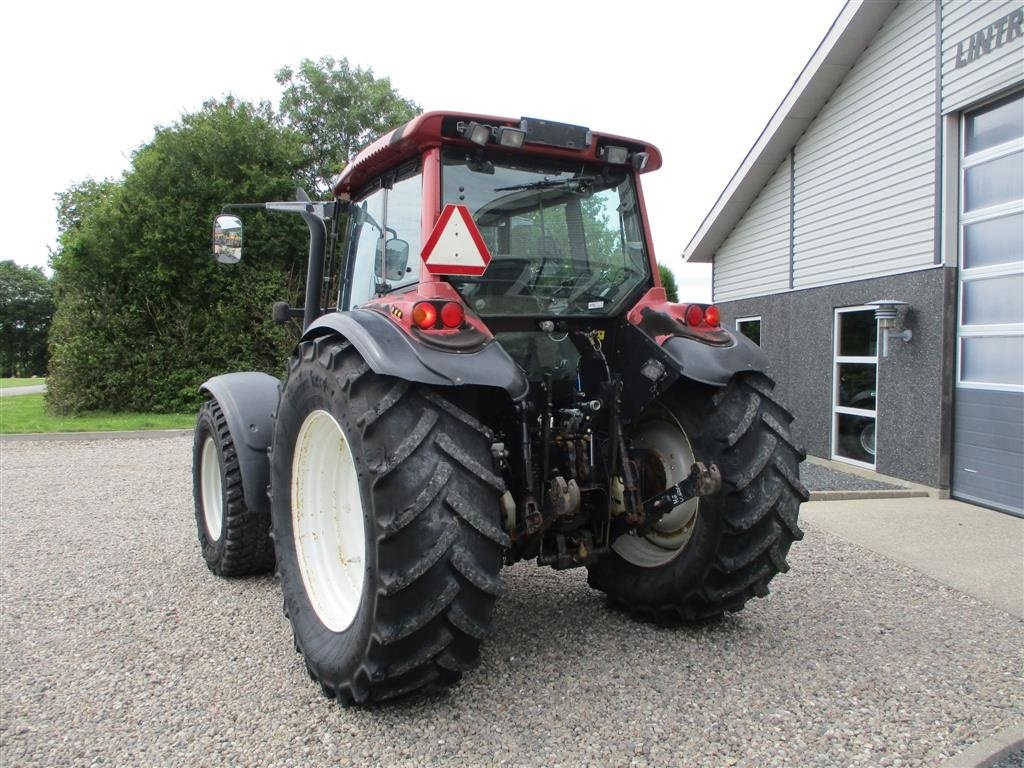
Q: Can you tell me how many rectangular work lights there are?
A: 4